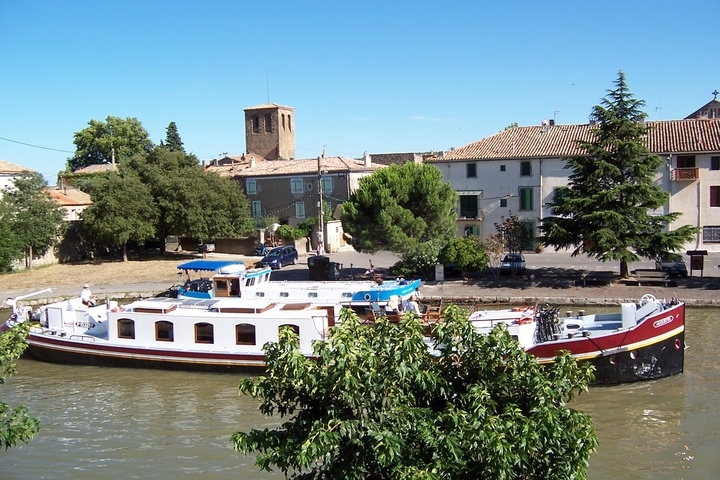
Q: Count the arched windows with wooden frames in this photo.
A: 5